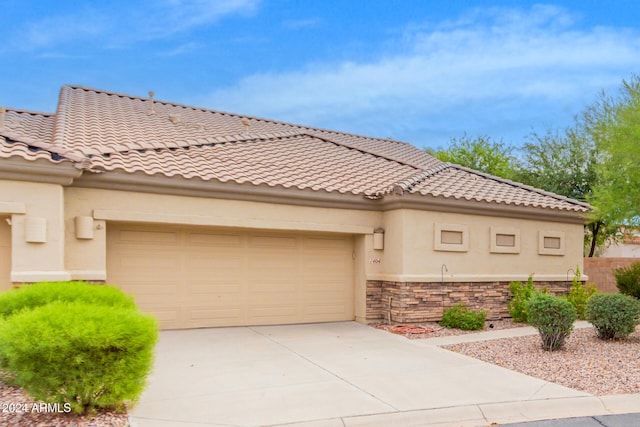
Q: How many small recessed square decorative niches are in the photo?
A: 3